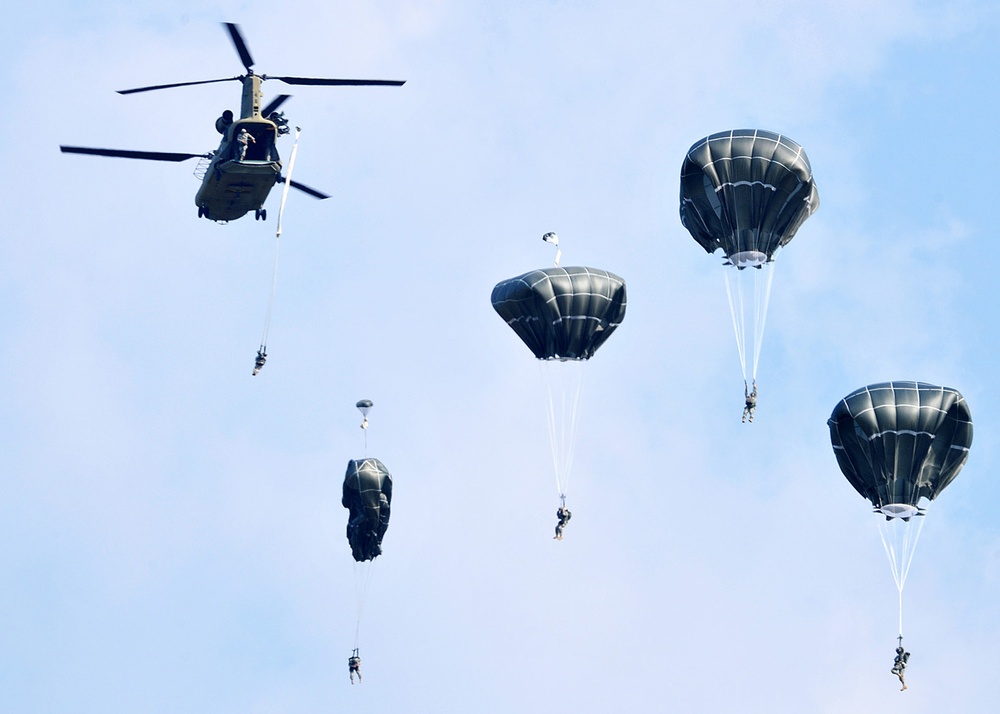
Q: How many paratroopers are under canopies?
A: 4